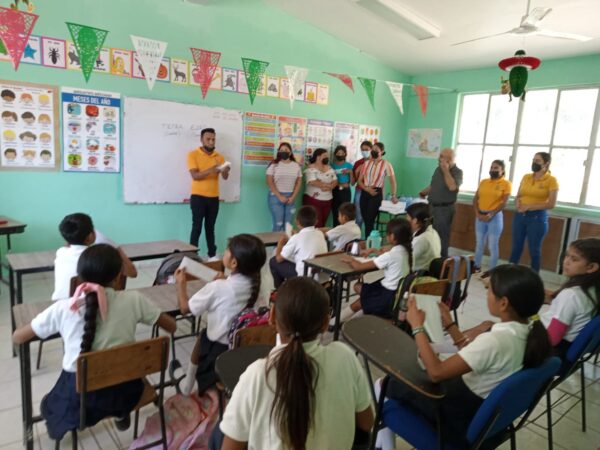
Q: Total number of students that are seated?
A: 10